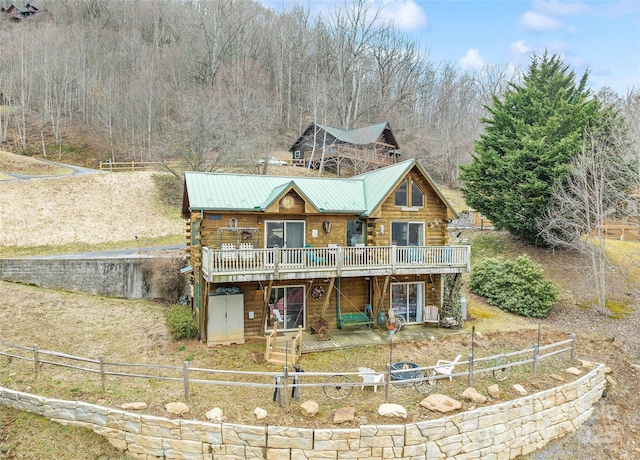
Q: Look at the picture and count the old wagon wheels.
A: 3